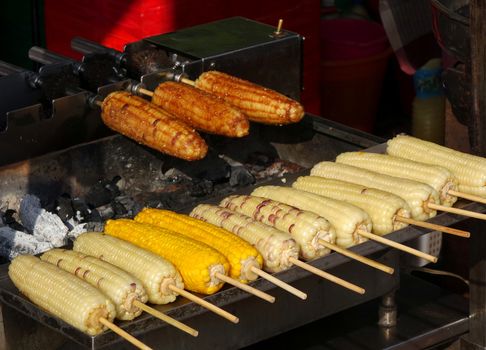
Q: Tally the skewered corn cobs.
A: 15